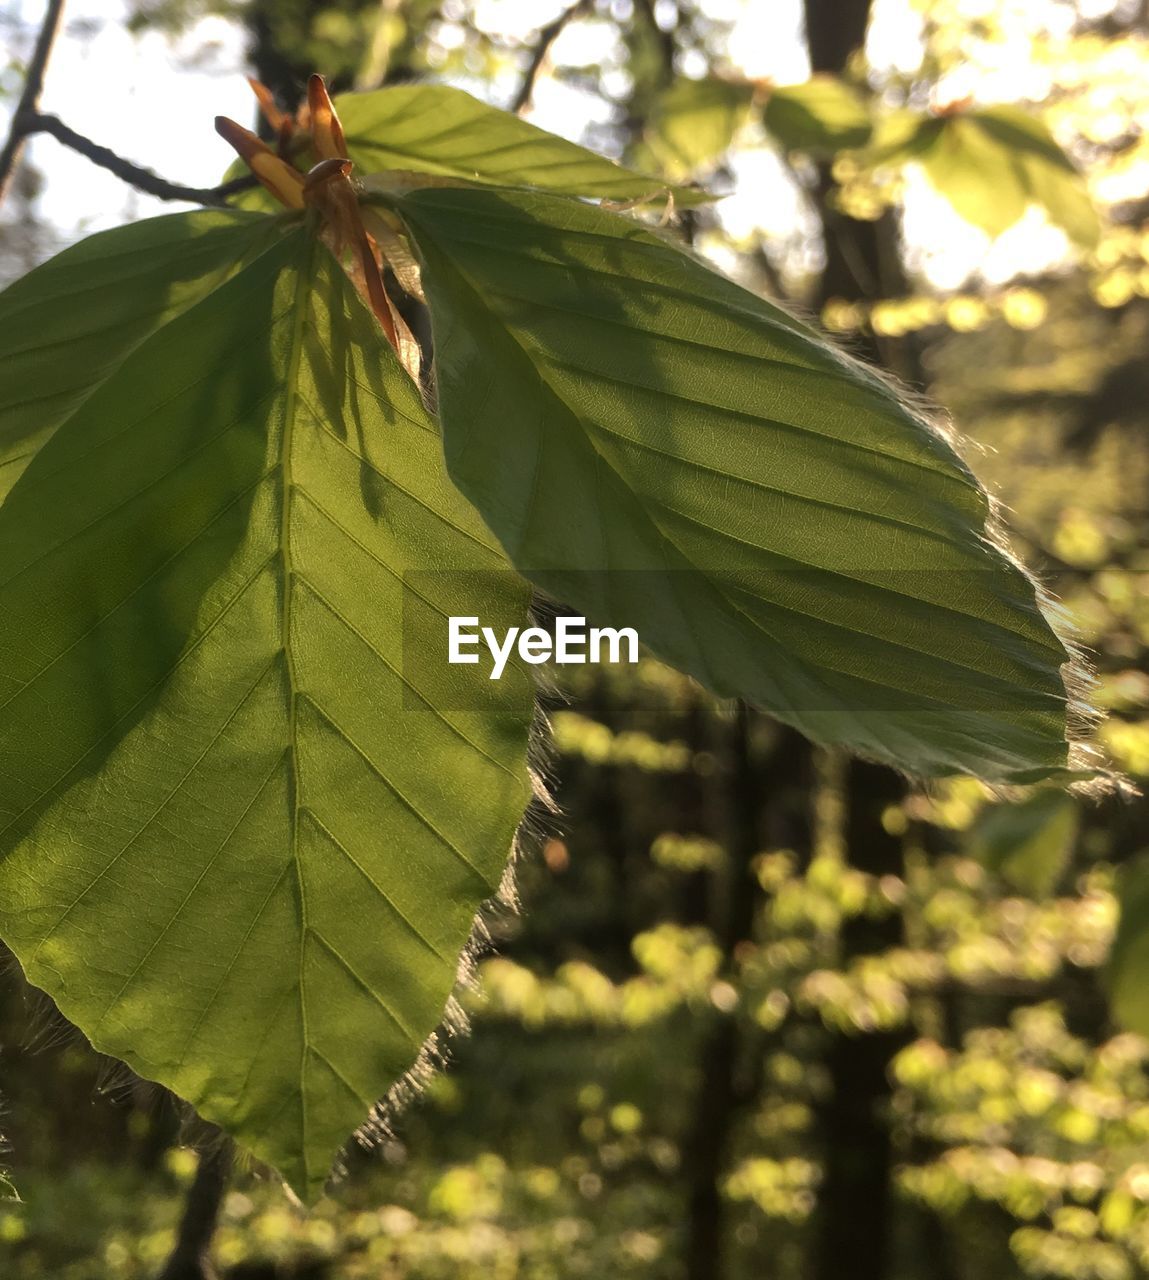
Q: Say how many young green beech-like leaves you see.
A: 4